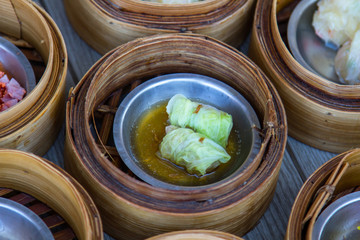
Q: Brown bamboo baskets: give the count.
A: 7